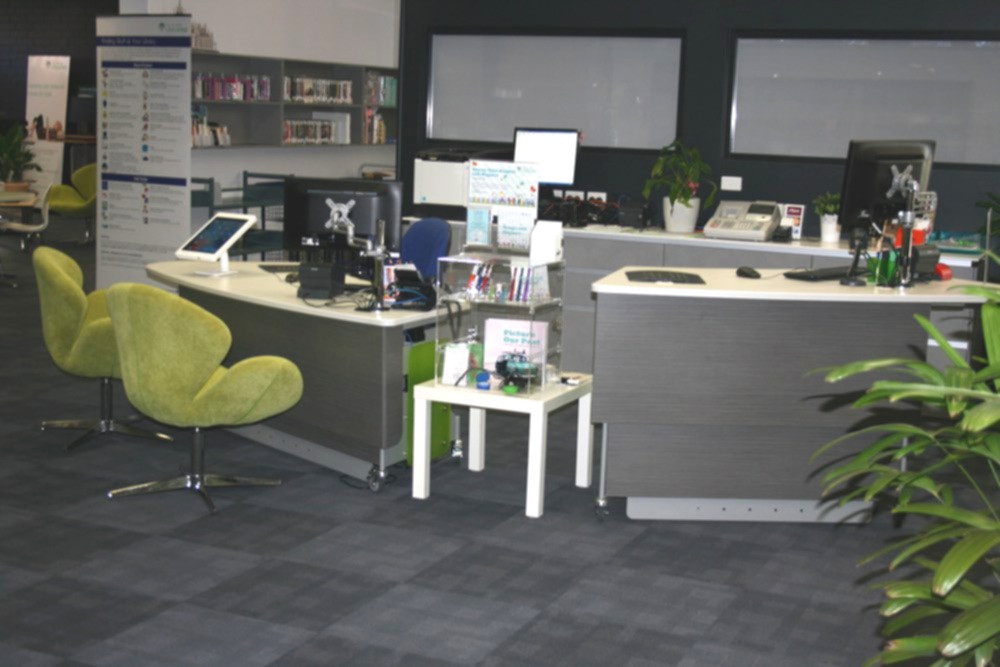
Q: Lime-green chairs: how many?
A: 3